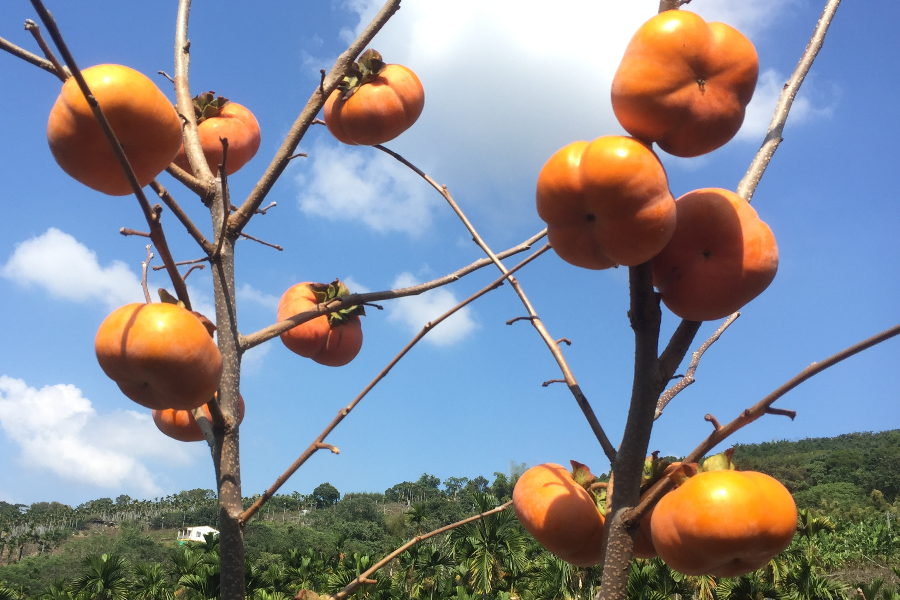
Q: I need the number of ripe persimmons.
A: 12